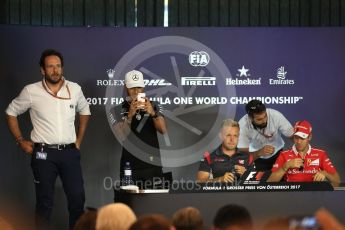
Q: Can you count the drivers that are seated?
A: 2